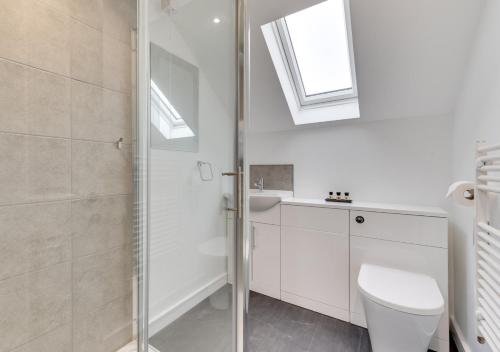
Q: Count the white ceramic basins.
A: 1